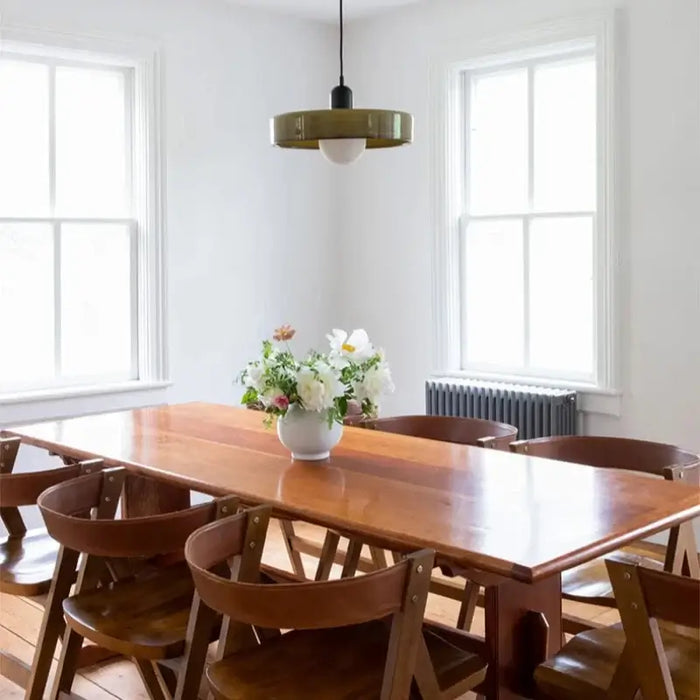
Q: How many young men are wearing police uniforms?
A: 0